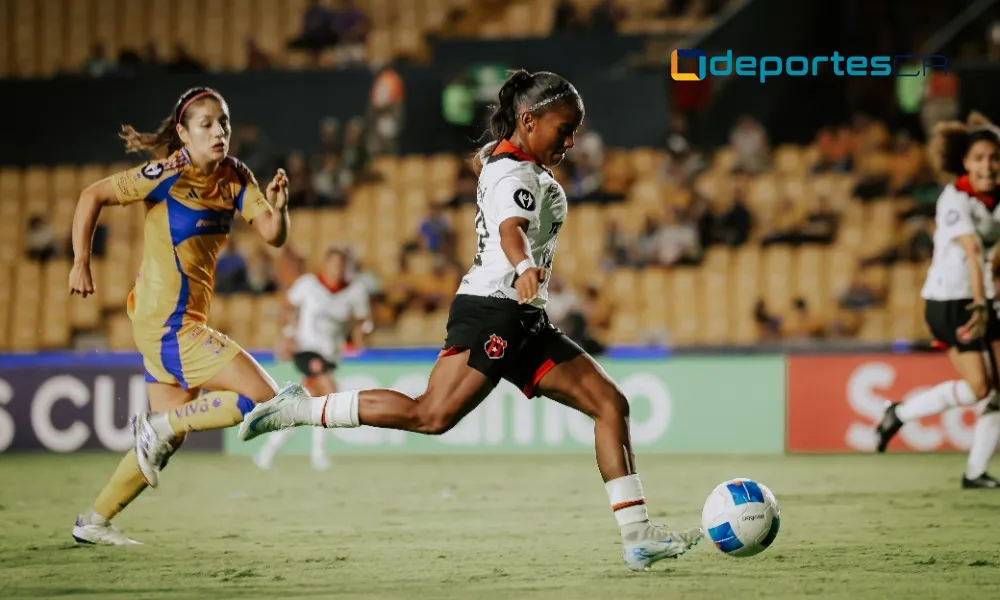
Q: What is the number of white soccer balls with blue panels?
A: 1